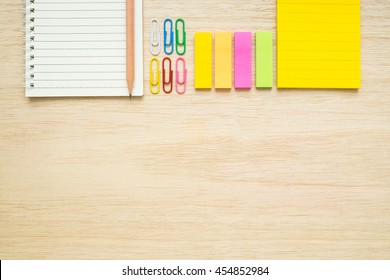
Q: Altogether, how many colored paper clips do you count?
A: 6